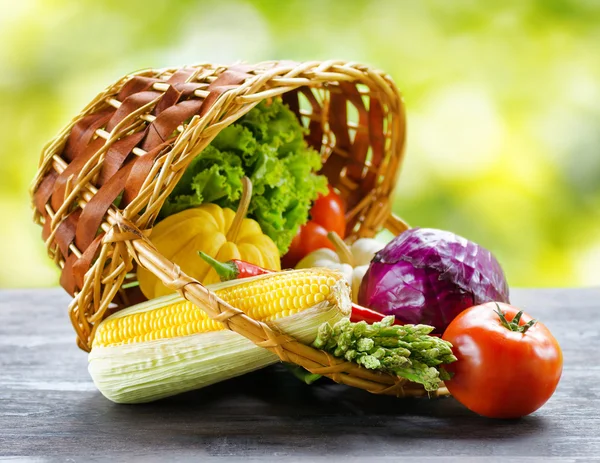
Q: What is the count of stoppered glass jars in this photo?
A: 0